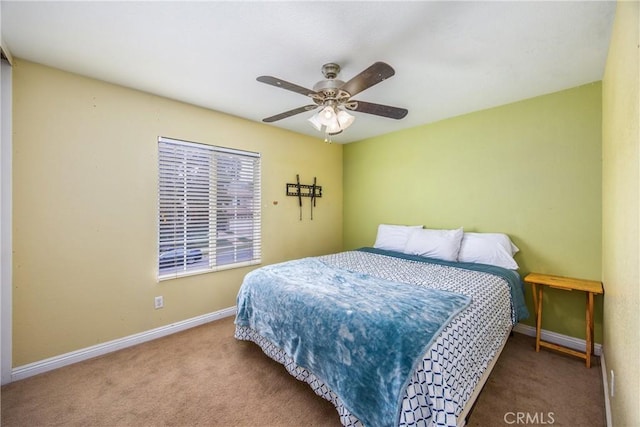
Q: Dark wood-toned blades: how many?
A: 5